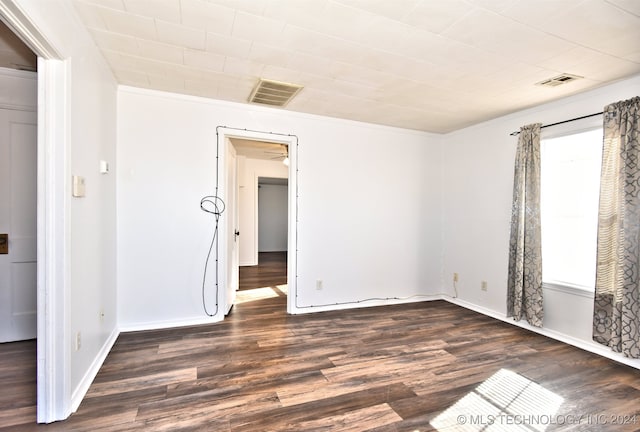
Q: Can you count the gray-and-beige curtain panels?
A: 2